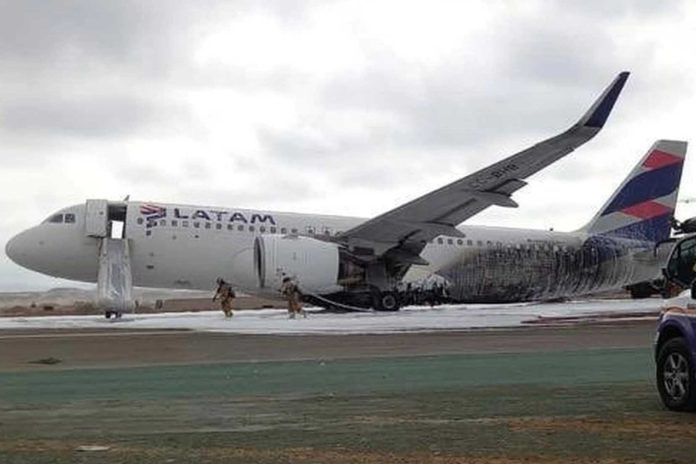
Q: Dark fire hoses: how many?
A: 0